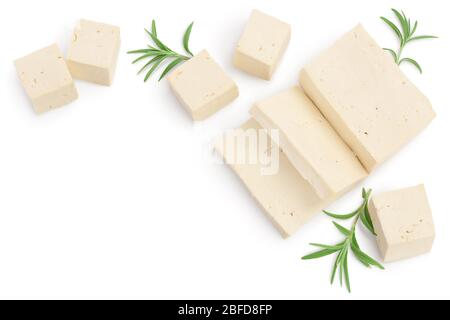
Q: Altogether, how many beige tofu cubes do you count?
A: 5